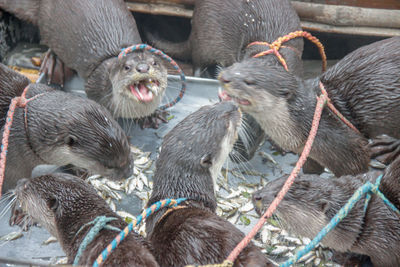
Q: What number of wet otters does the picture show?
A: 7